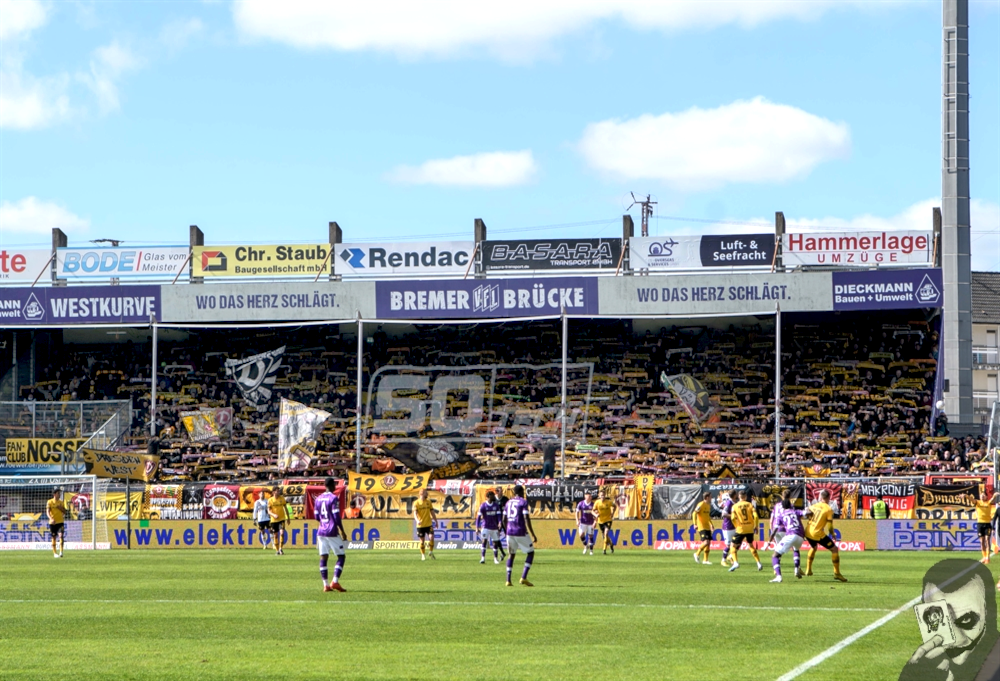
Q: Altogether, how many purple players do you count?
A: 7